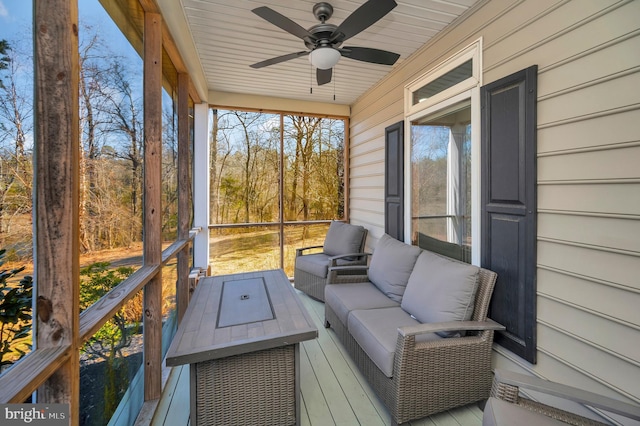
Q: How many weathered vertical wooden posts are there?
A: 3